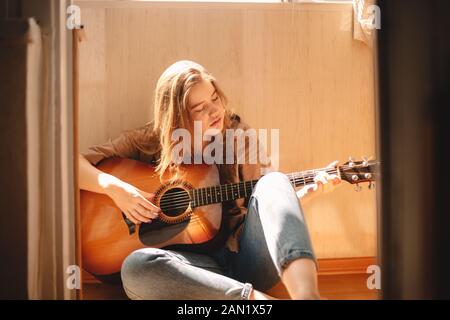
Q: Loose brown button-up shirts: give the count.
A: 1